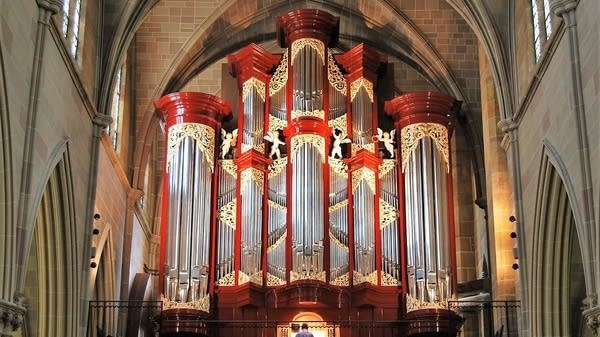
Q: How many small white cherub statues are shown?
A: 4